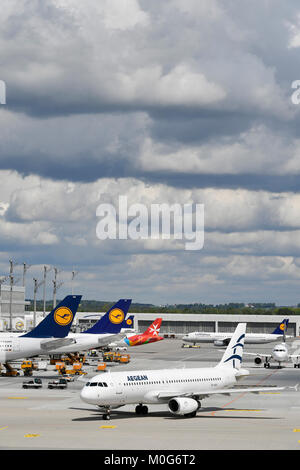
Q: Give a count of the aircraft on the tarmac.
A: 7